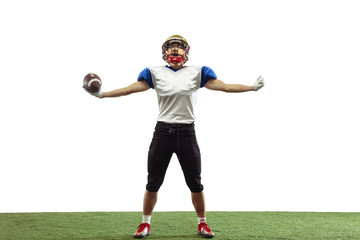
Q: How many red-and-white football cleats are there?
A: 2